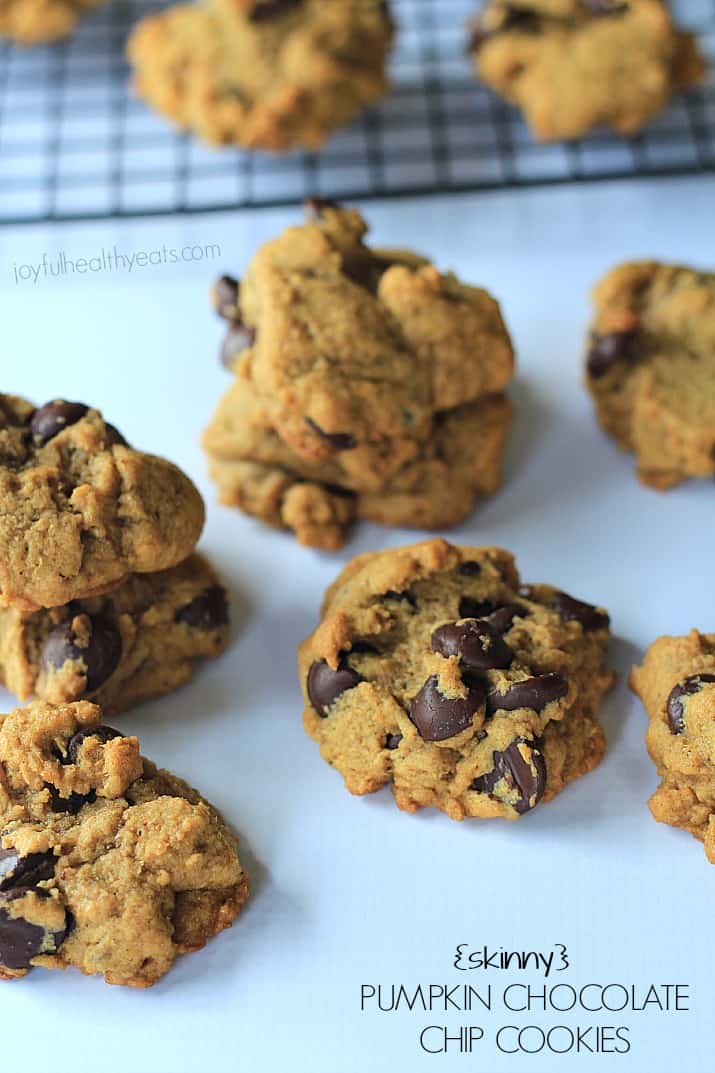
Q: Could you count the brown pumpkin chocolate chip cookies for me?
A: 11